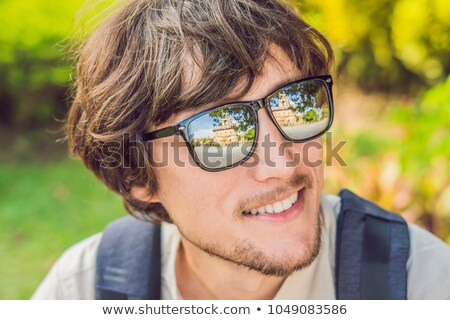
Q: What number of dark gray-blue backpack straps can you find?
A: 2